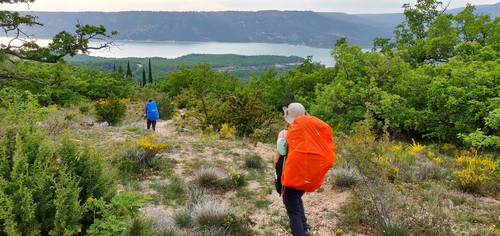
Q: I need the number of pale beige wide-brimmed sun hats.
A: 1